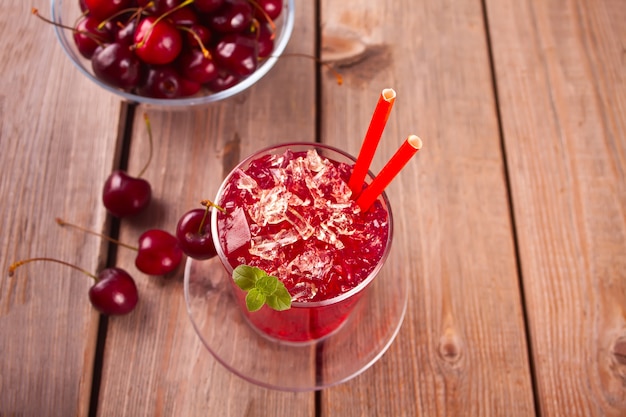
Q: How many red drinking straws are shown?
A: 2